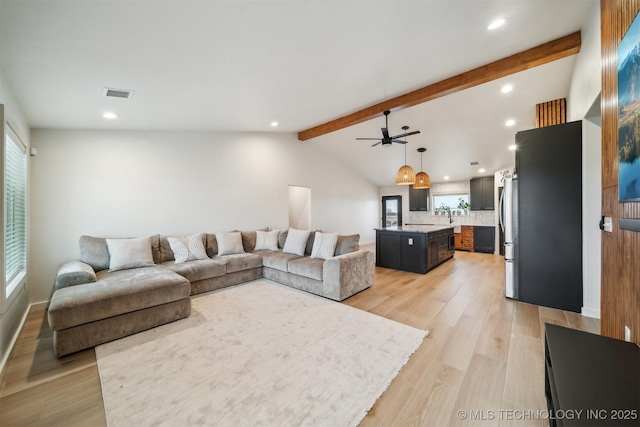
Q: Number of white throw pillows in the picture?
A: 6